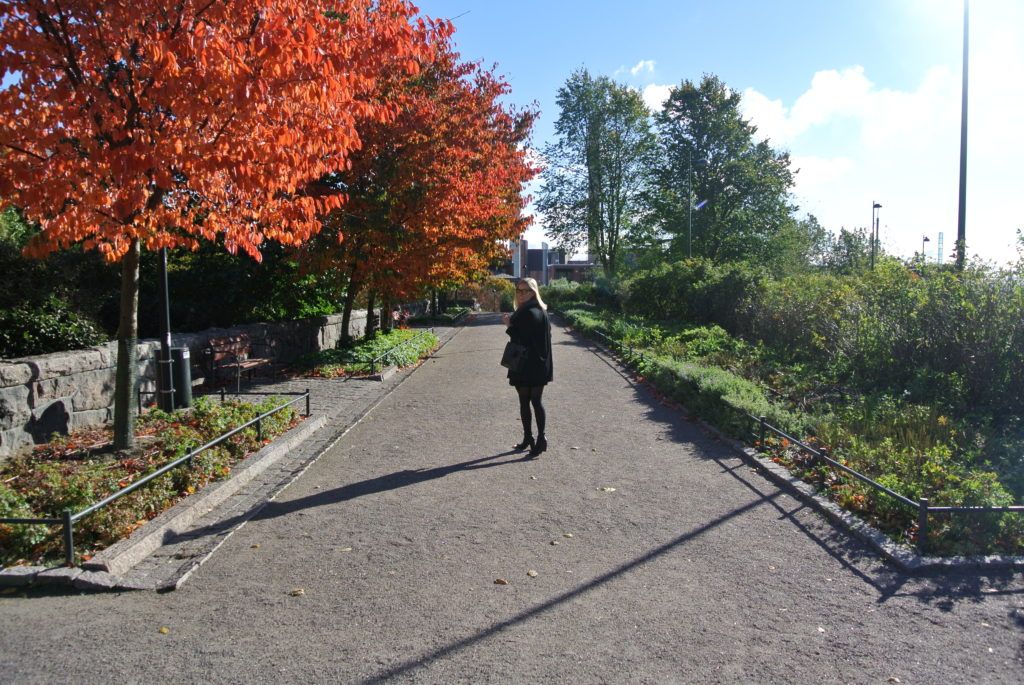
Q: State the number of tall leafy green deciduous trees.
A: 2